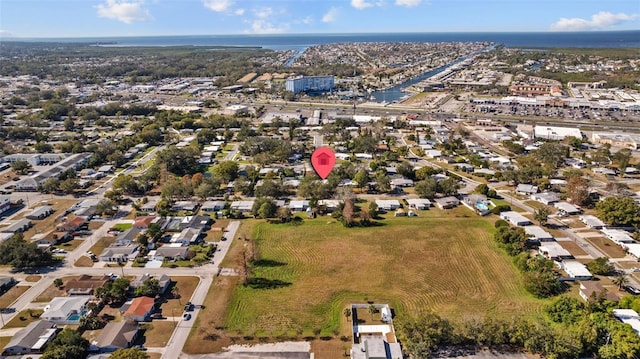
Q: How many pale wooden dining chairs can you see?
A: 0